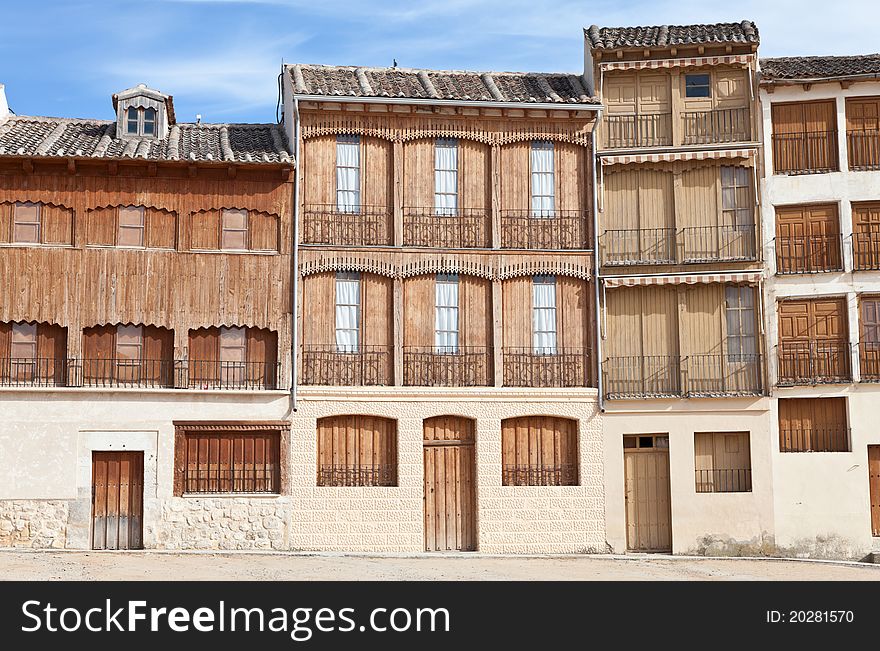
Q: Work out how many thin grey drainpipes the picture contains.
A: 2